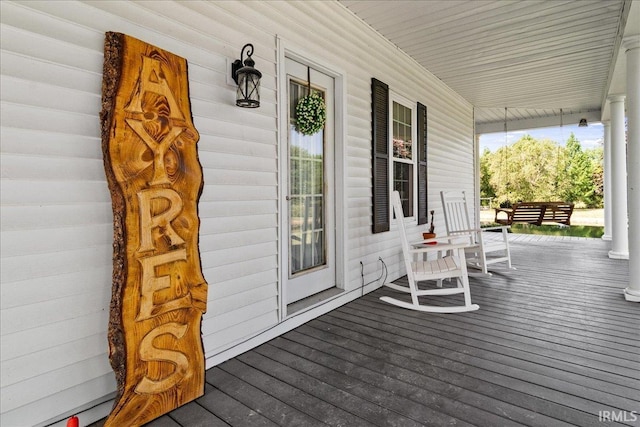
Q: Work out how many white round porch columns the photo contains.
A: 3